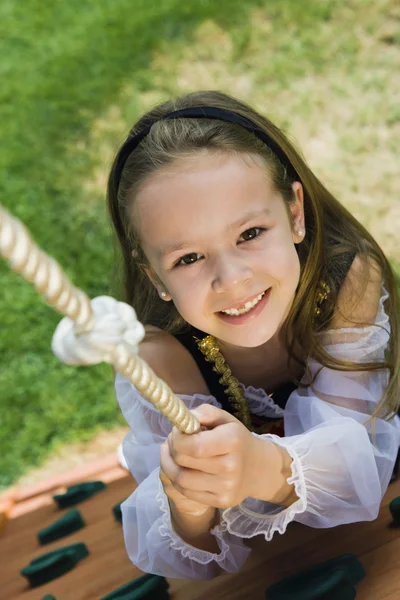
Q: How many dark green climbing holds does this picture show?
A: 8